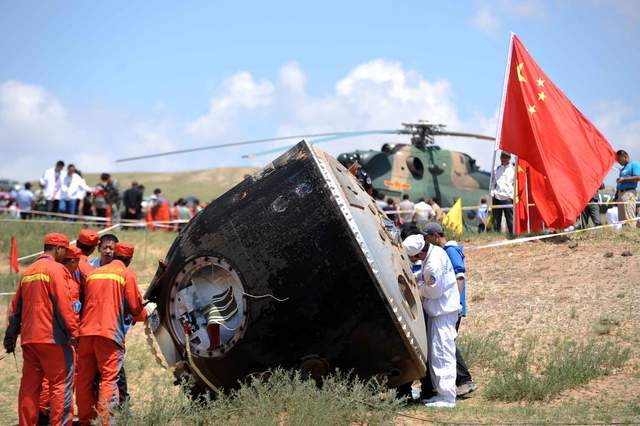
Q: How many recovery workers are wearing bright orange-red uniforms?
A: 4